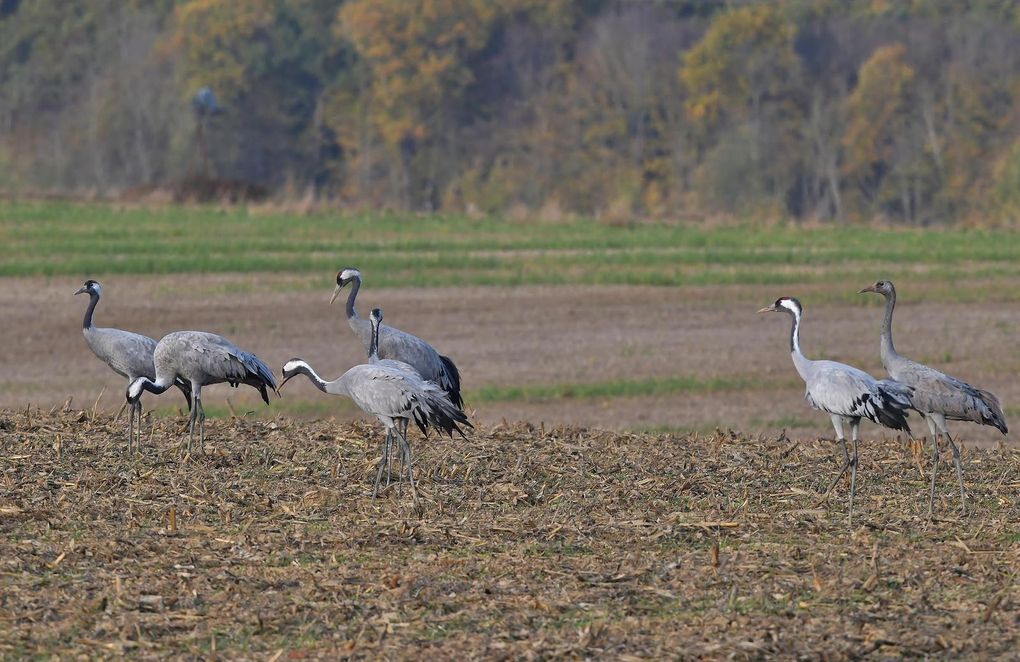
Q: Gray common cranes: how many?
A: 7